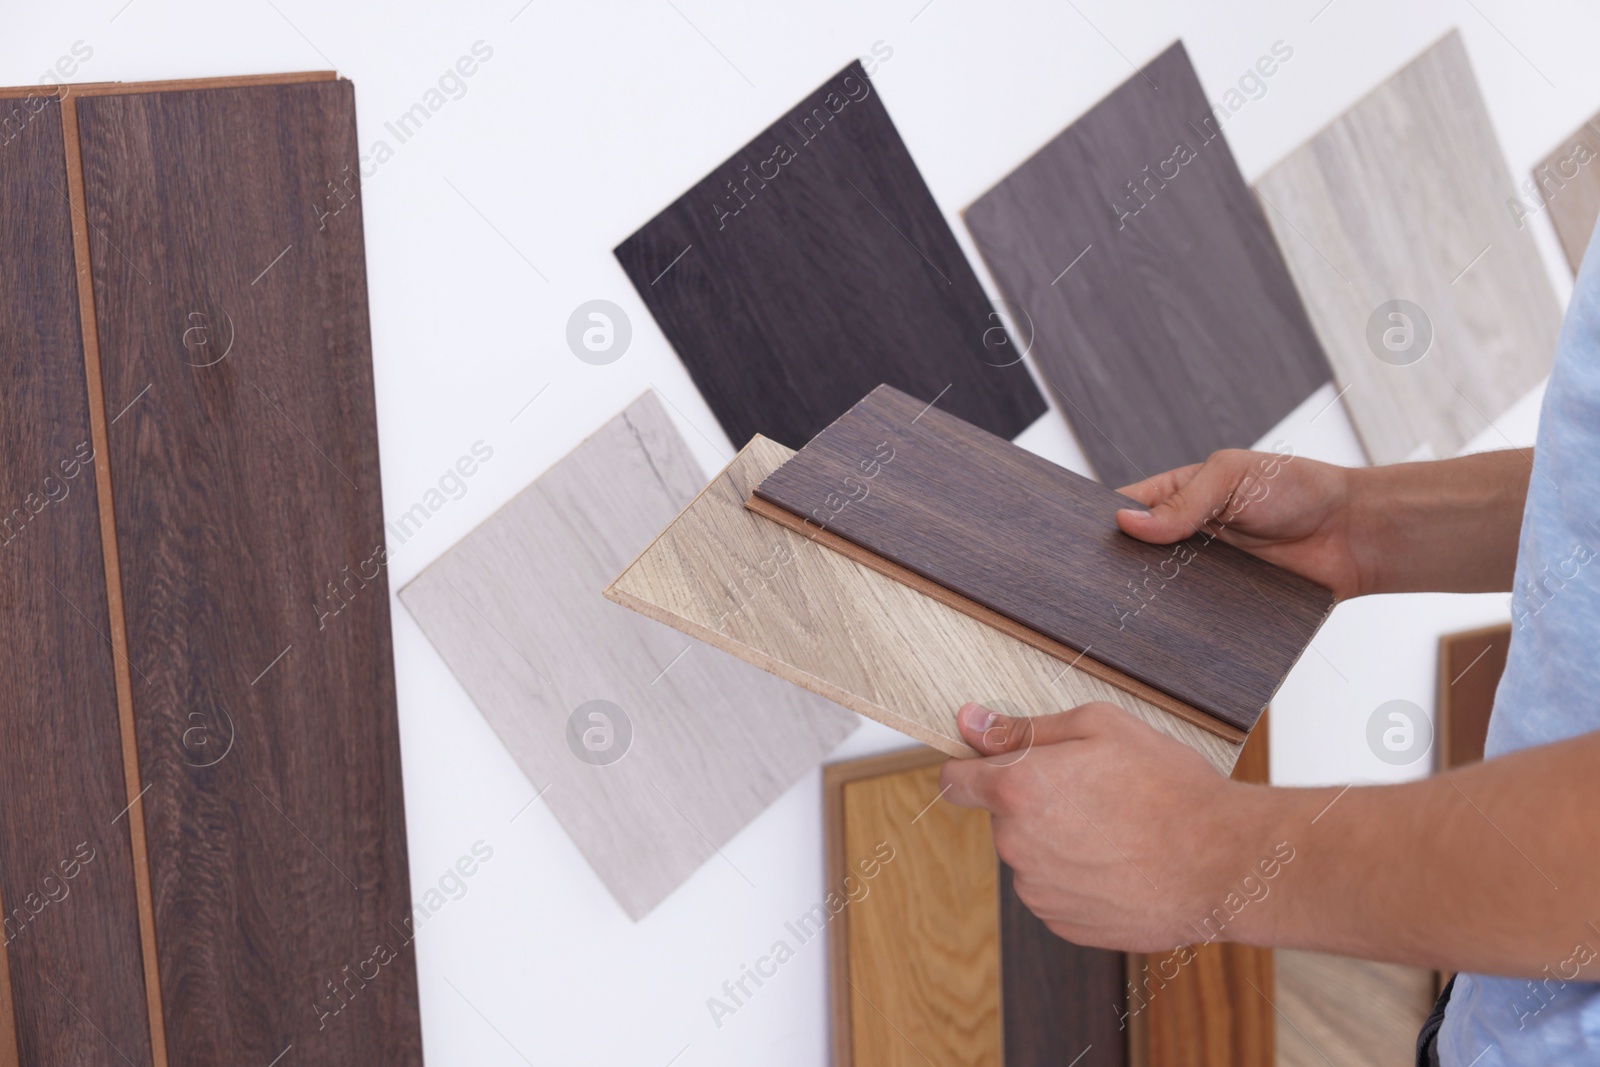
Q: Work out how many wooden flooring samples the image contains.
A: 14